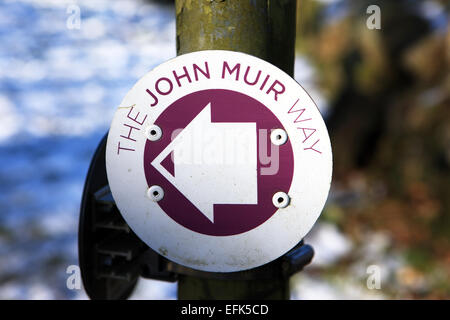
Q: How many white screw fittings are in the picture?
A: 4